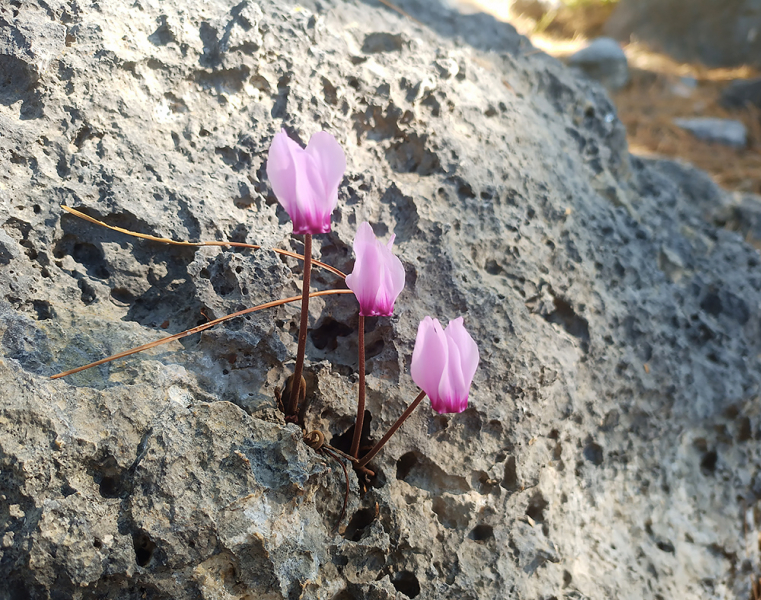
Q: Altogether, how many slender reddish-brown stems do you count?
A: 3